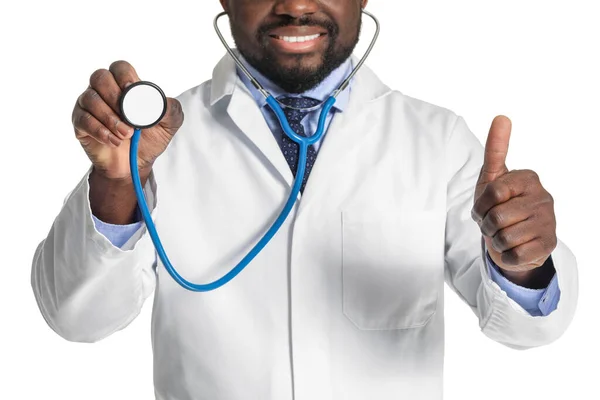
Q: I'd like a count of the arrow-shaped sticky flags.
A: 0